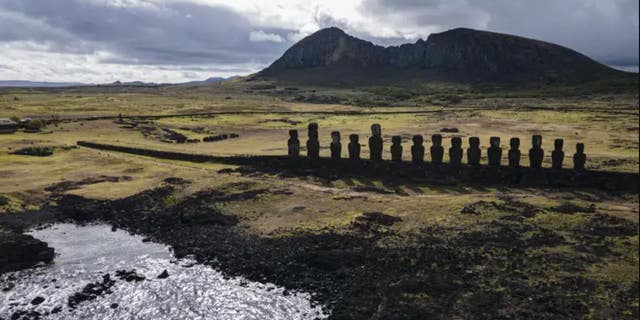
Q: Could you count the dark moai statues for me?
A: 15